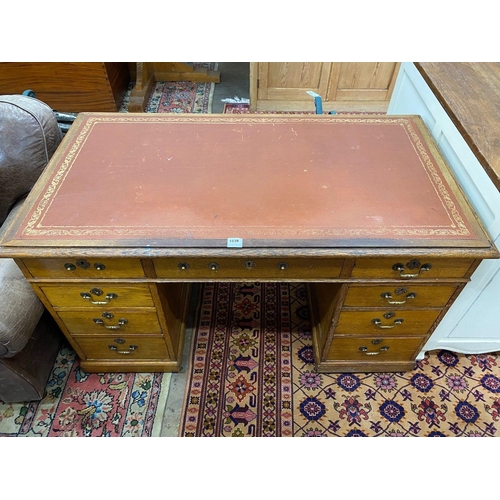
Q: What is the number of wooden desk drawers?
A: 9